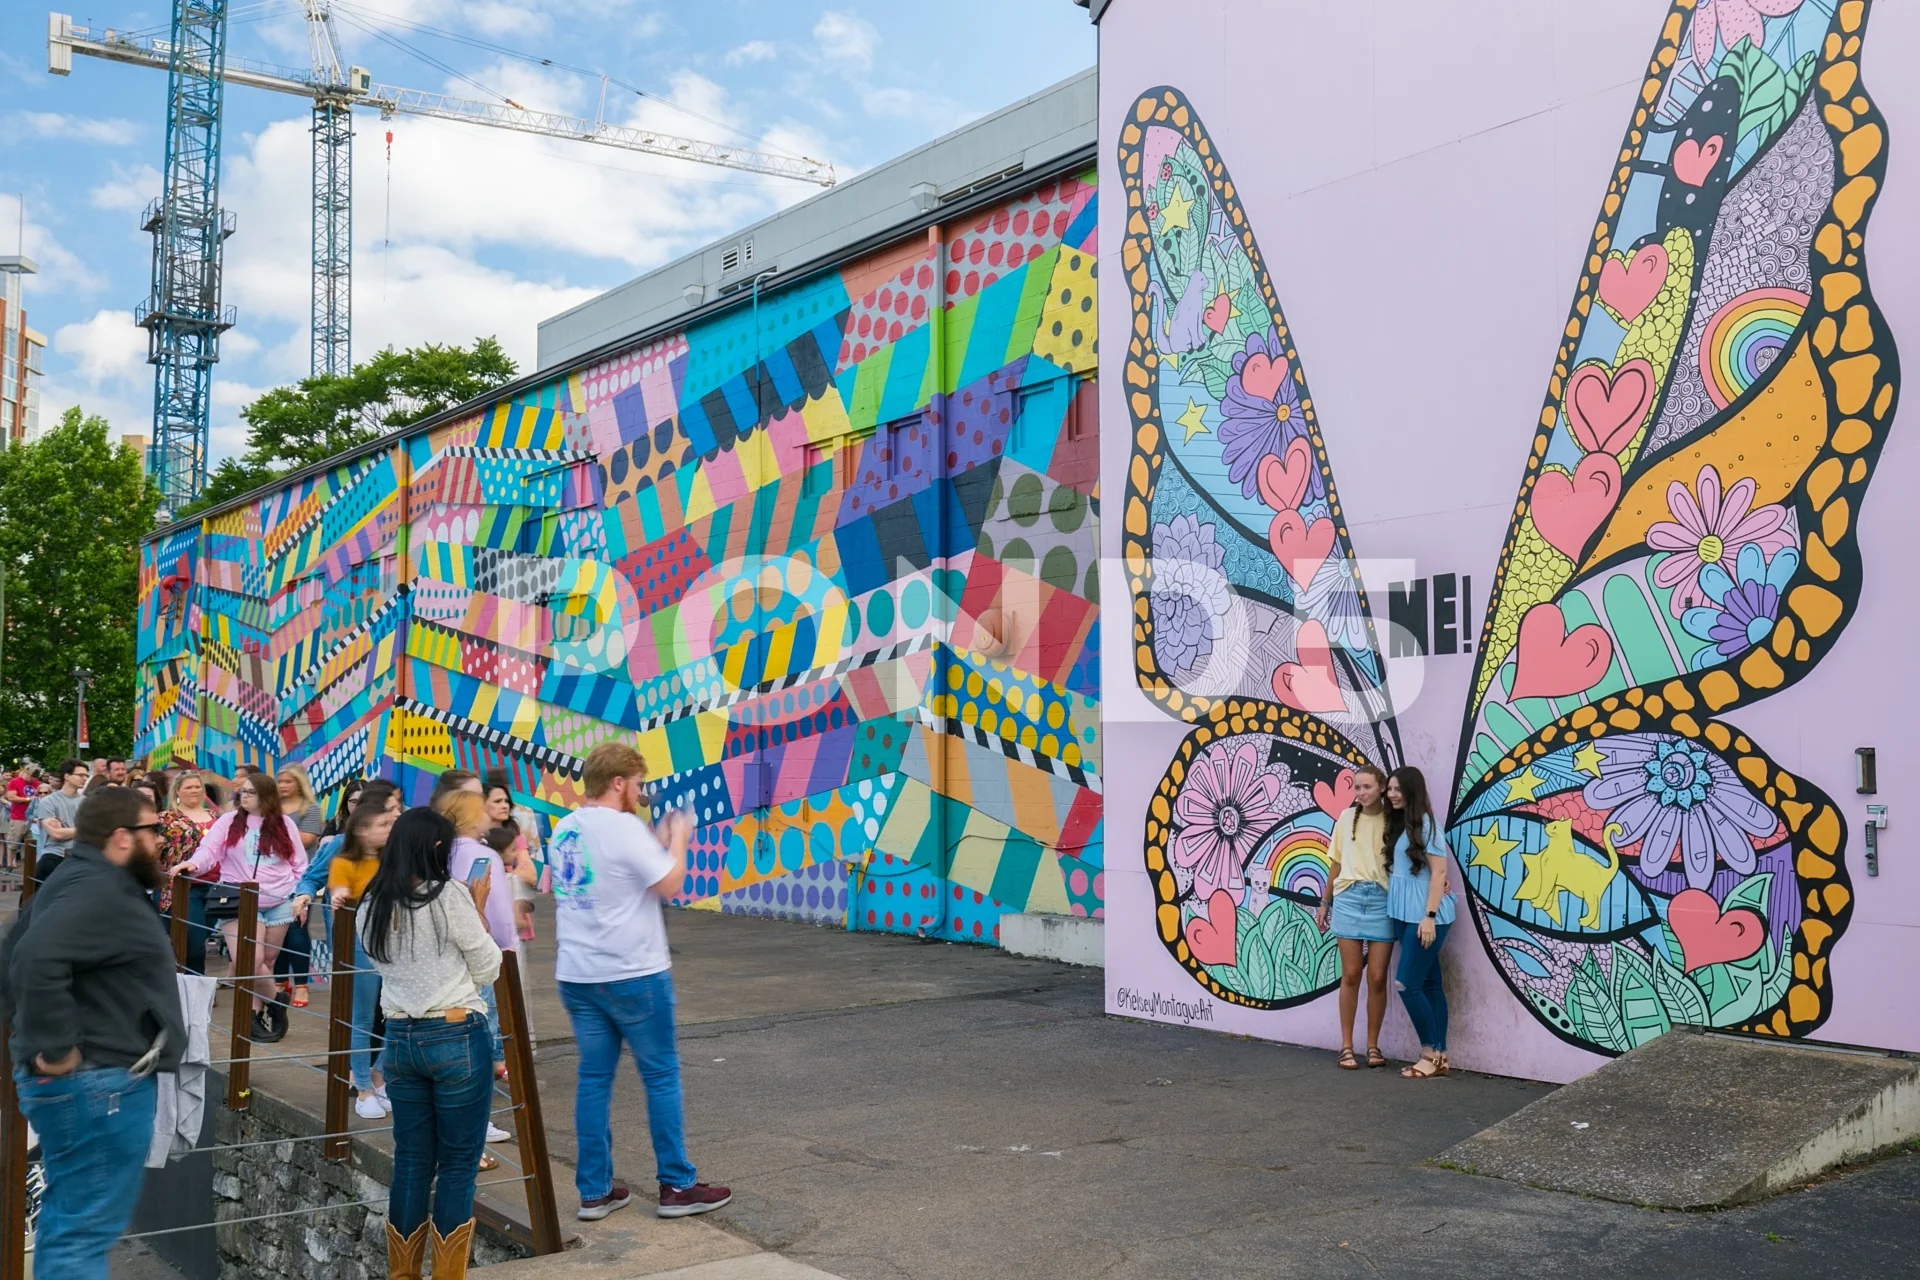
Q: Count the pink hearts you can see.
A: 13